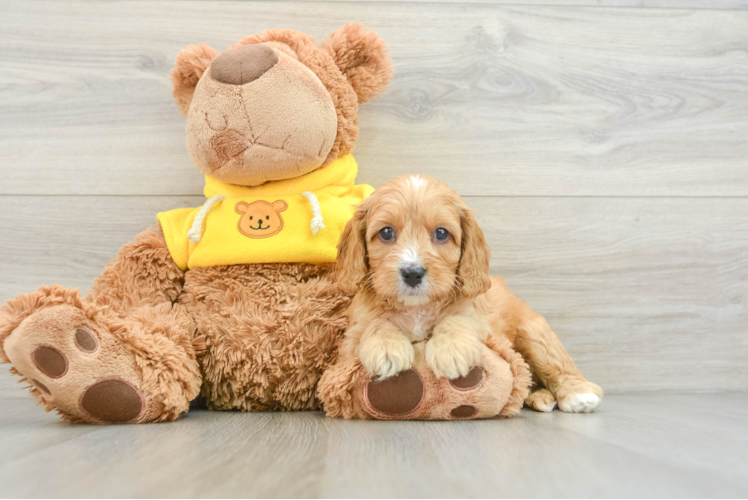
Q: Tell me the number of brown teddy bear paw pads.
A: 7